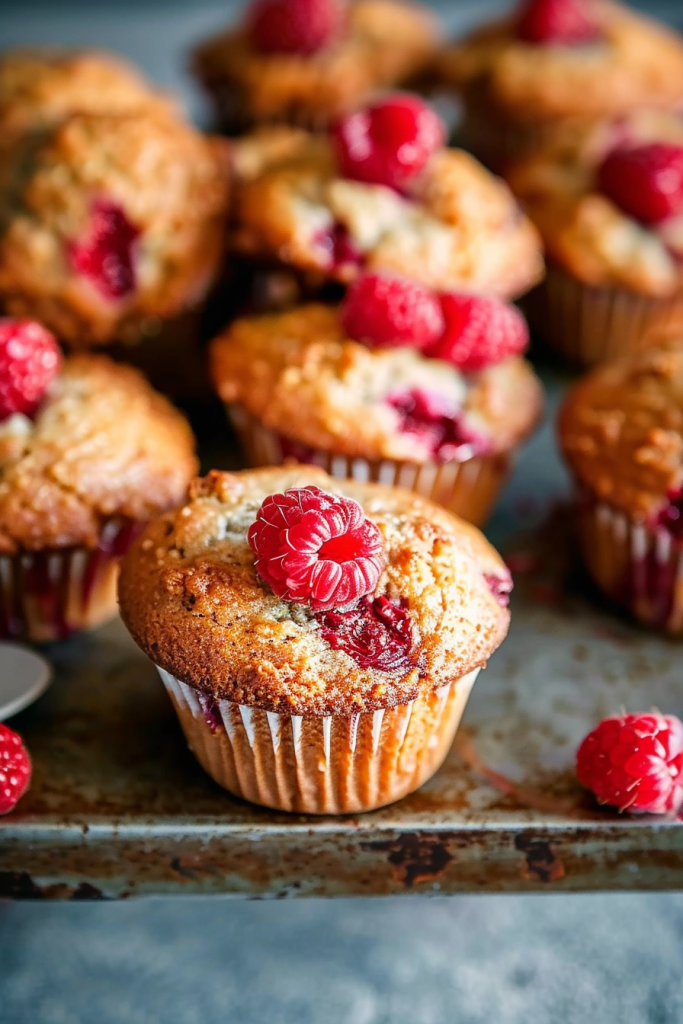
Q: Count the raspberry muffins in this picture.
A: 10